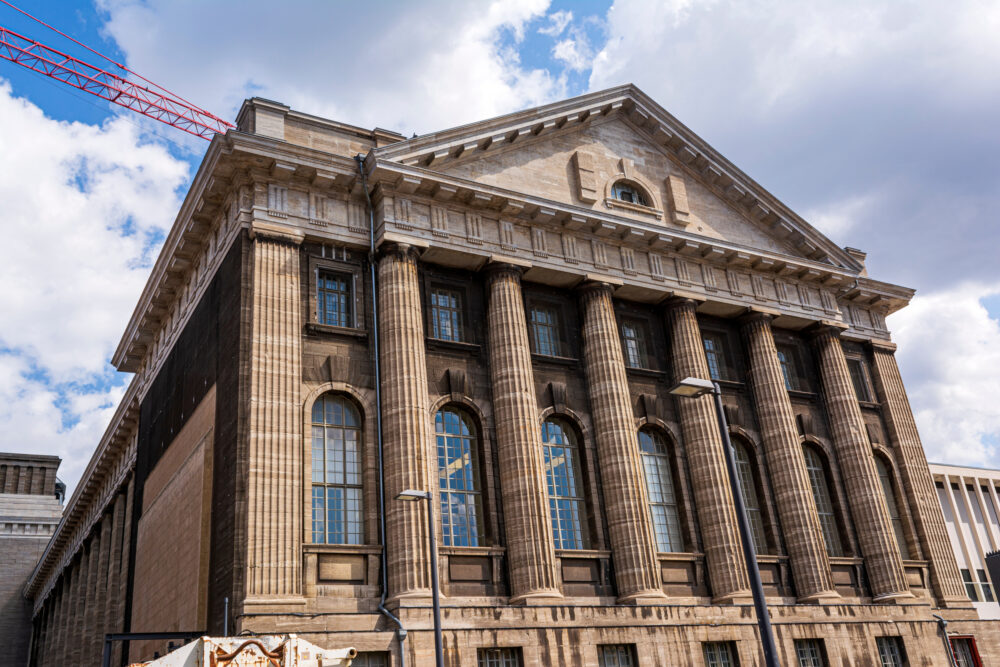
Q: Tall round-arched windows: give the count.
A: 7